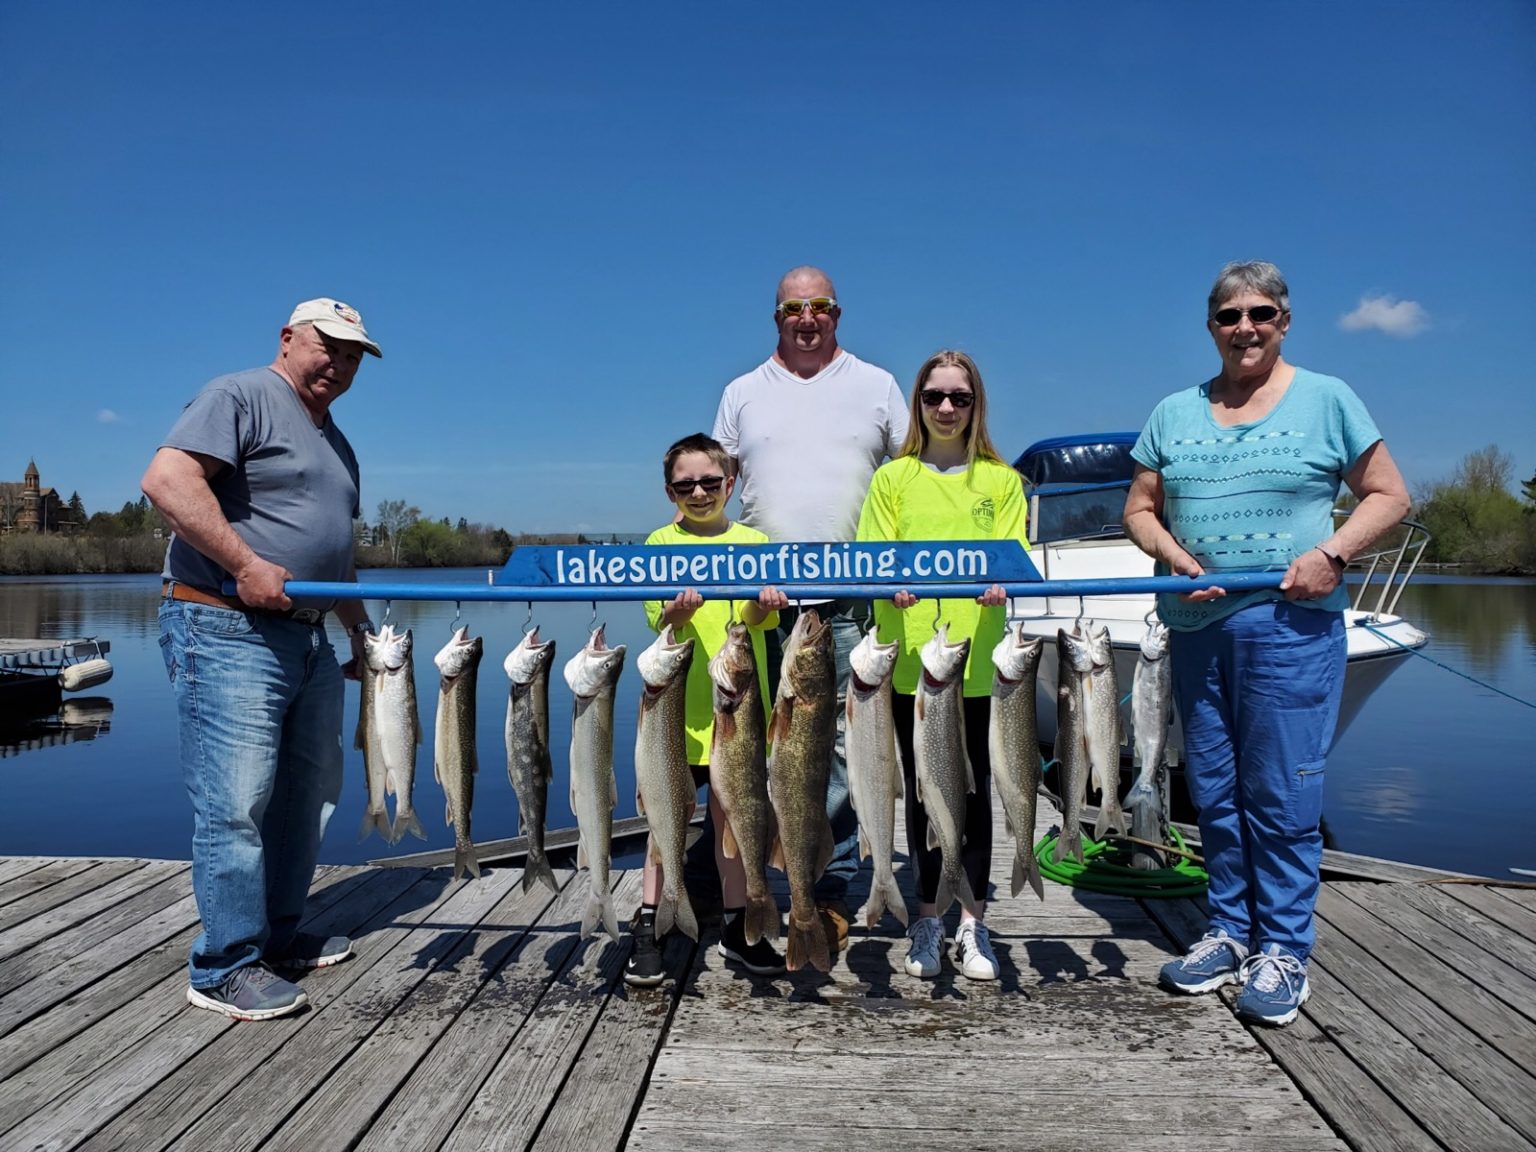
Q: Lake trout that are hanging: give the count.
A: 11